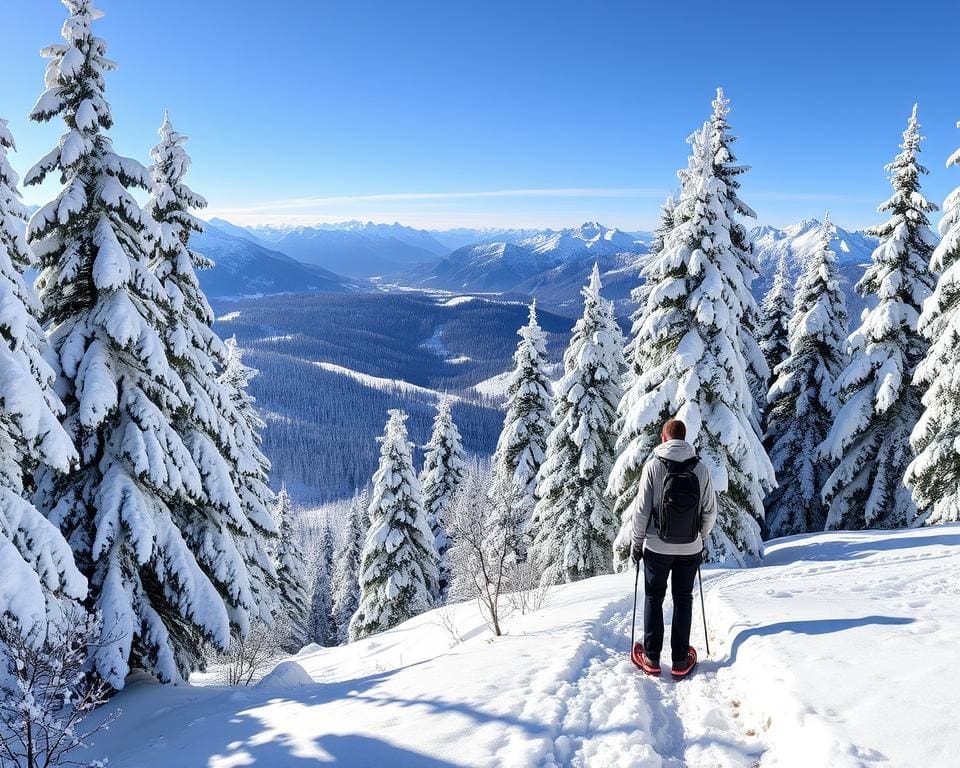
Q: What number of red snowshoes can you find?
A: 2